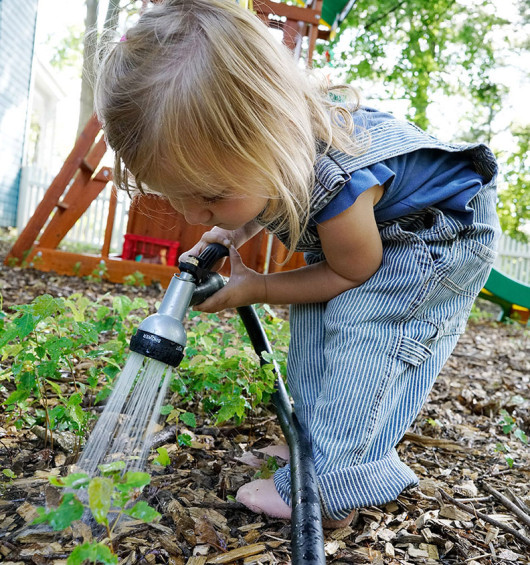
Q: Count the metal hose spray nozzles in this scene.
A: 1